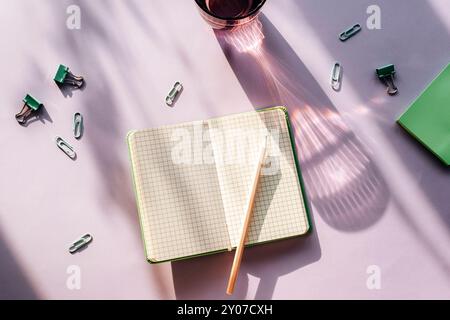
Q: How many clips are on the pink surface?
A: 9